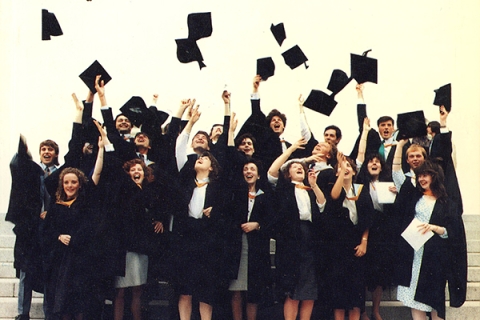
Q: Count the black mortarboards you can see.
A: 14